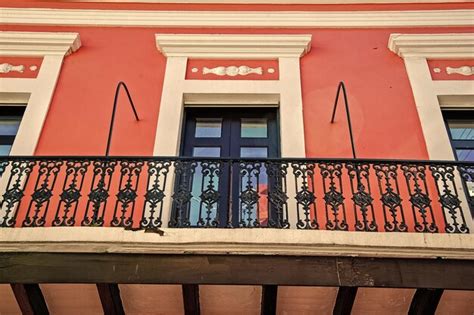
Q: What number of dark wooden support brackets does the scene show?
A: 6